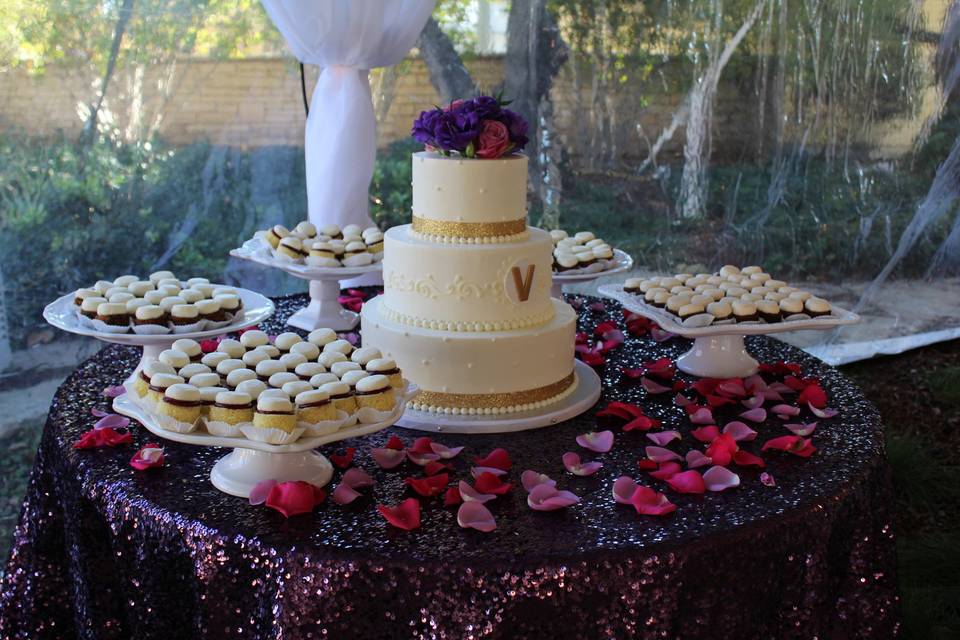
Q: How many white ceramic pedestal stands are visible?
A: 5